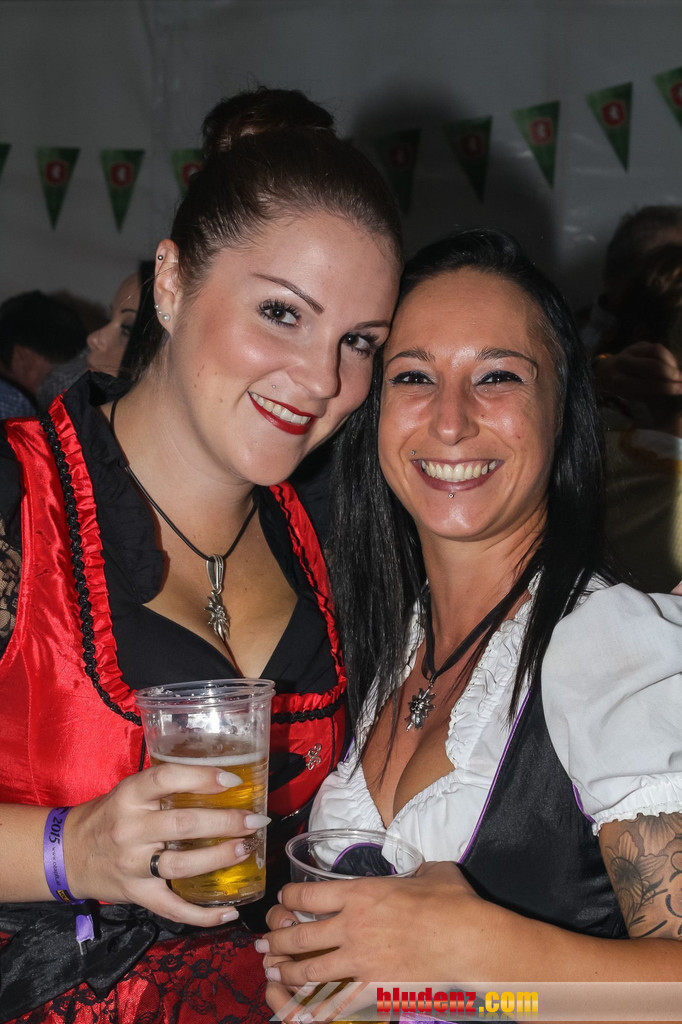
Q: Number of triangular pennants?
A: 9